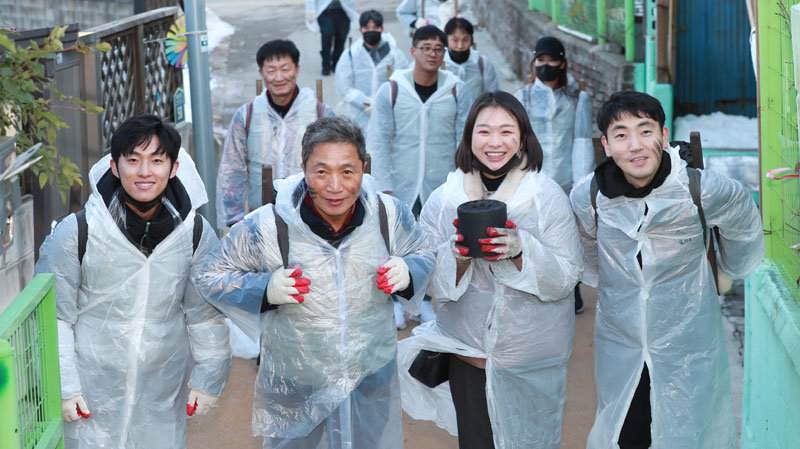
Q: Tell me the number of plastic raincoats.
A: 11